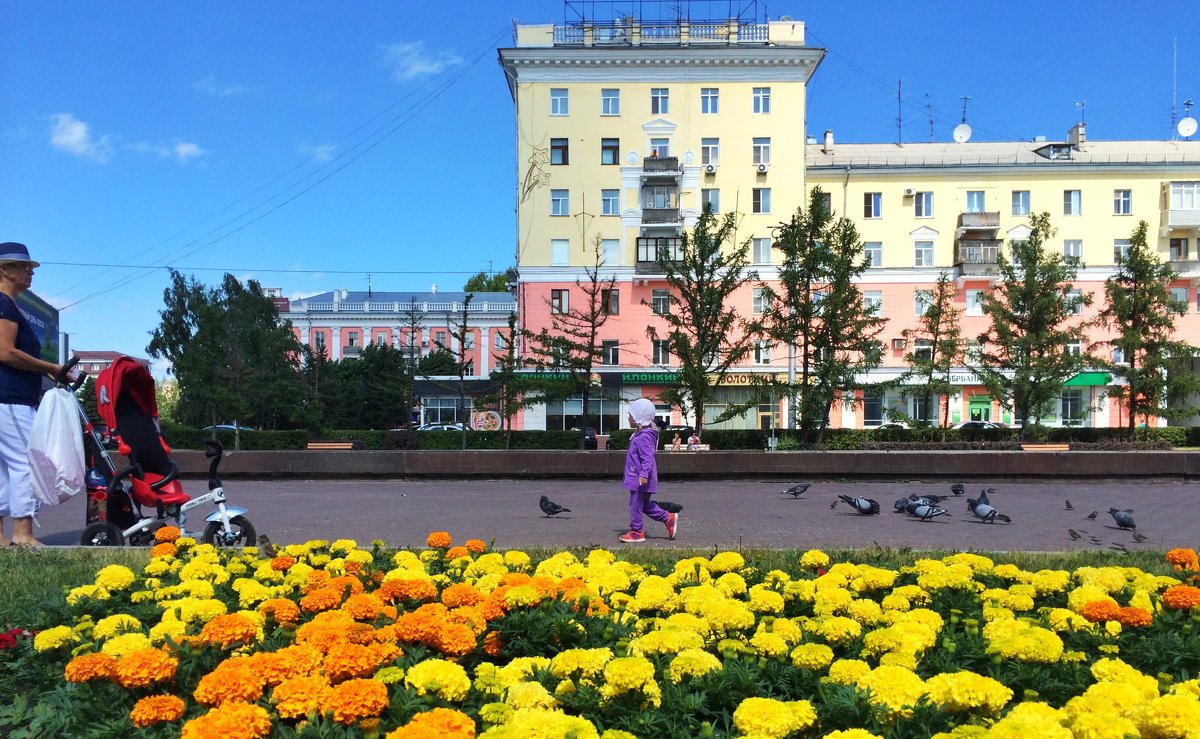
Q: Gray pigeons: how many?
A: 12